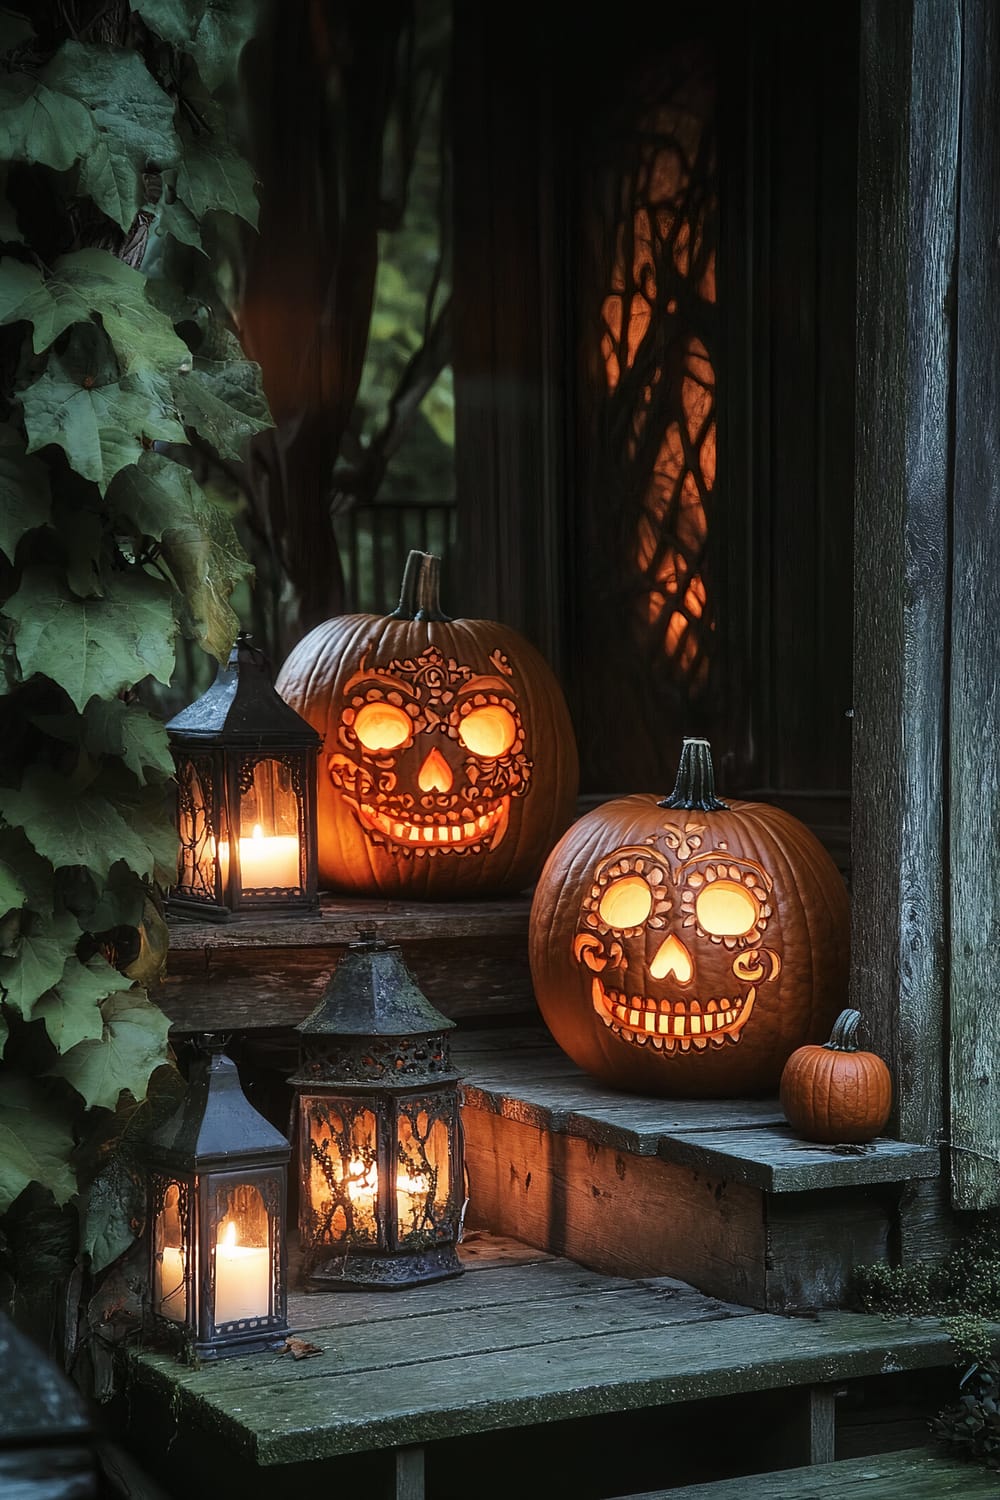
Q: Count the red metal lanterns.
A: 0